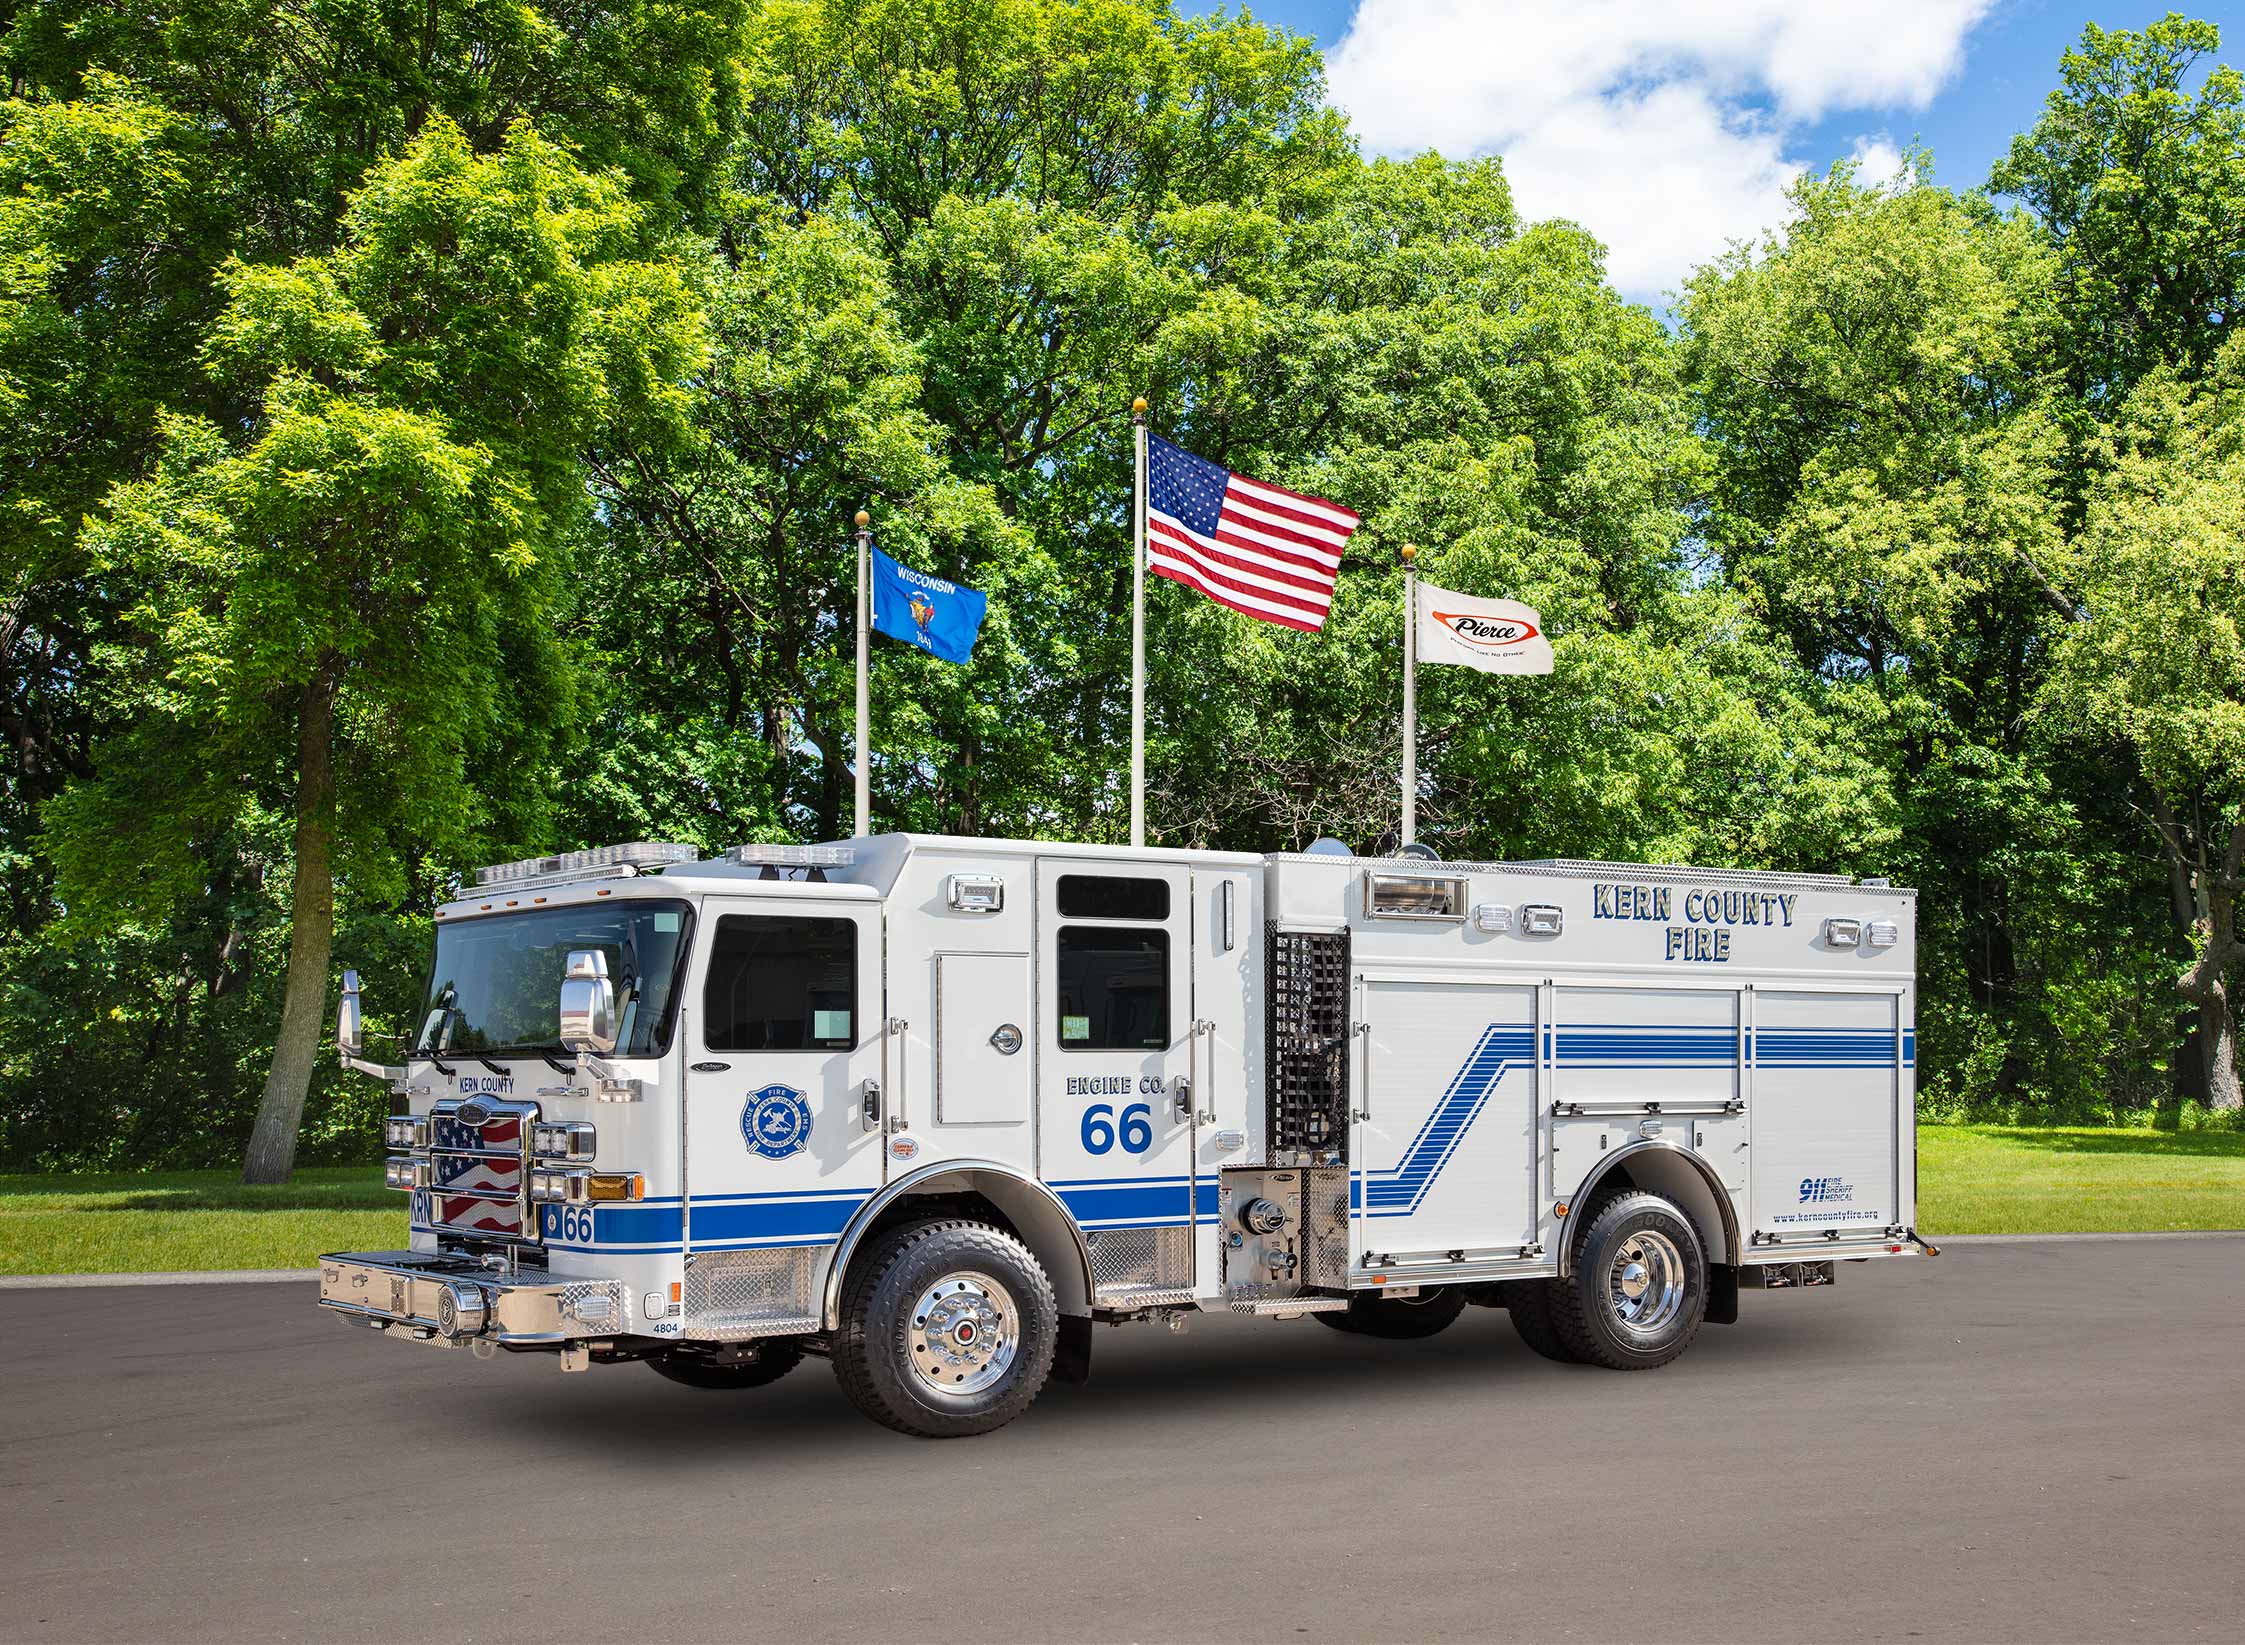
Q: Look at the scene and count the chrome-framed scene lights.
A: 3